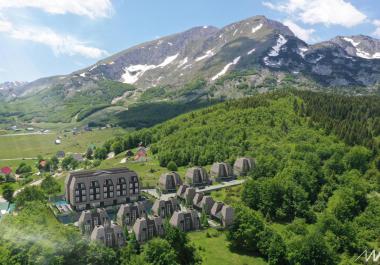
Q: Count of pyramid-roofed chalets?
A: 13